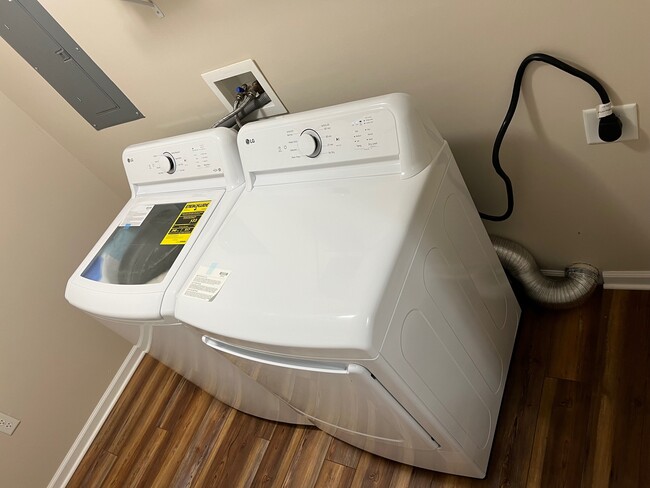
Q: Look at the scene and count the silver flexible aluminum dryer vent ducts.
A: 1